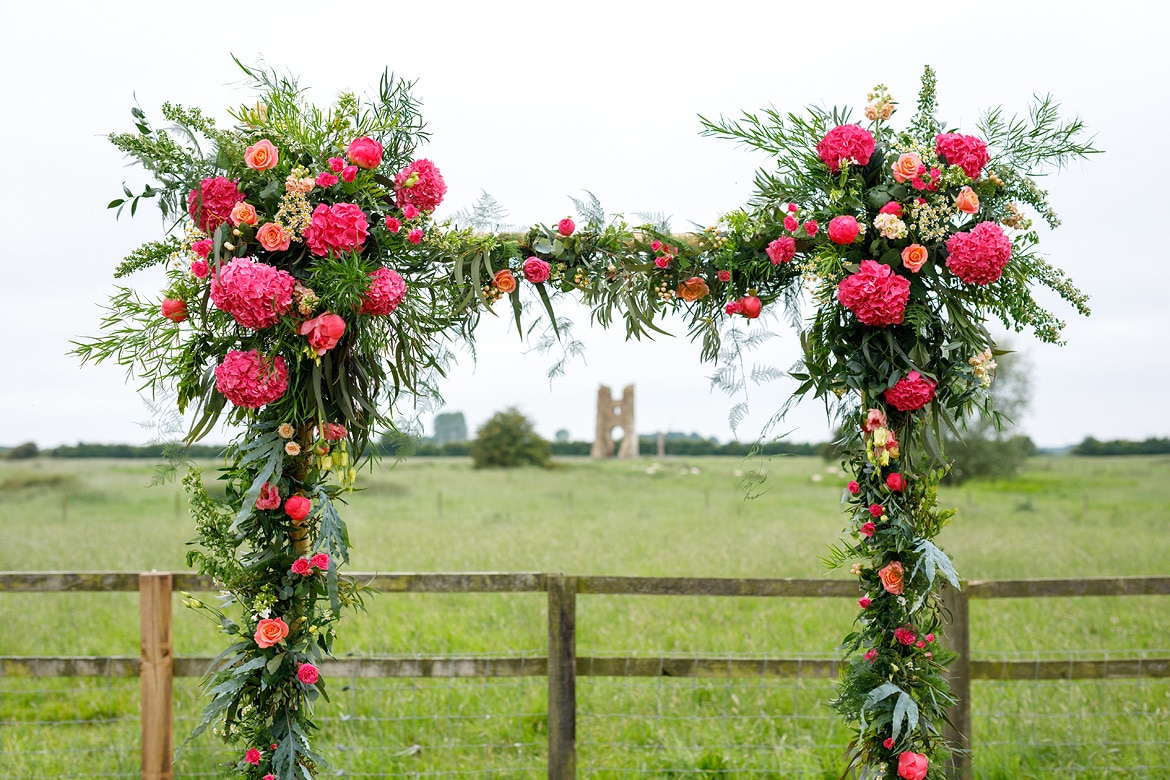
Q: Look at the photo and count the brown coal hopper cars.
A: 0